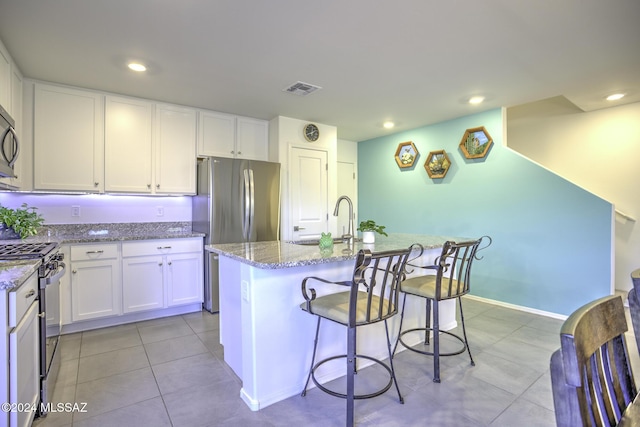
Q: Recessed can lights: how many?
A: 4